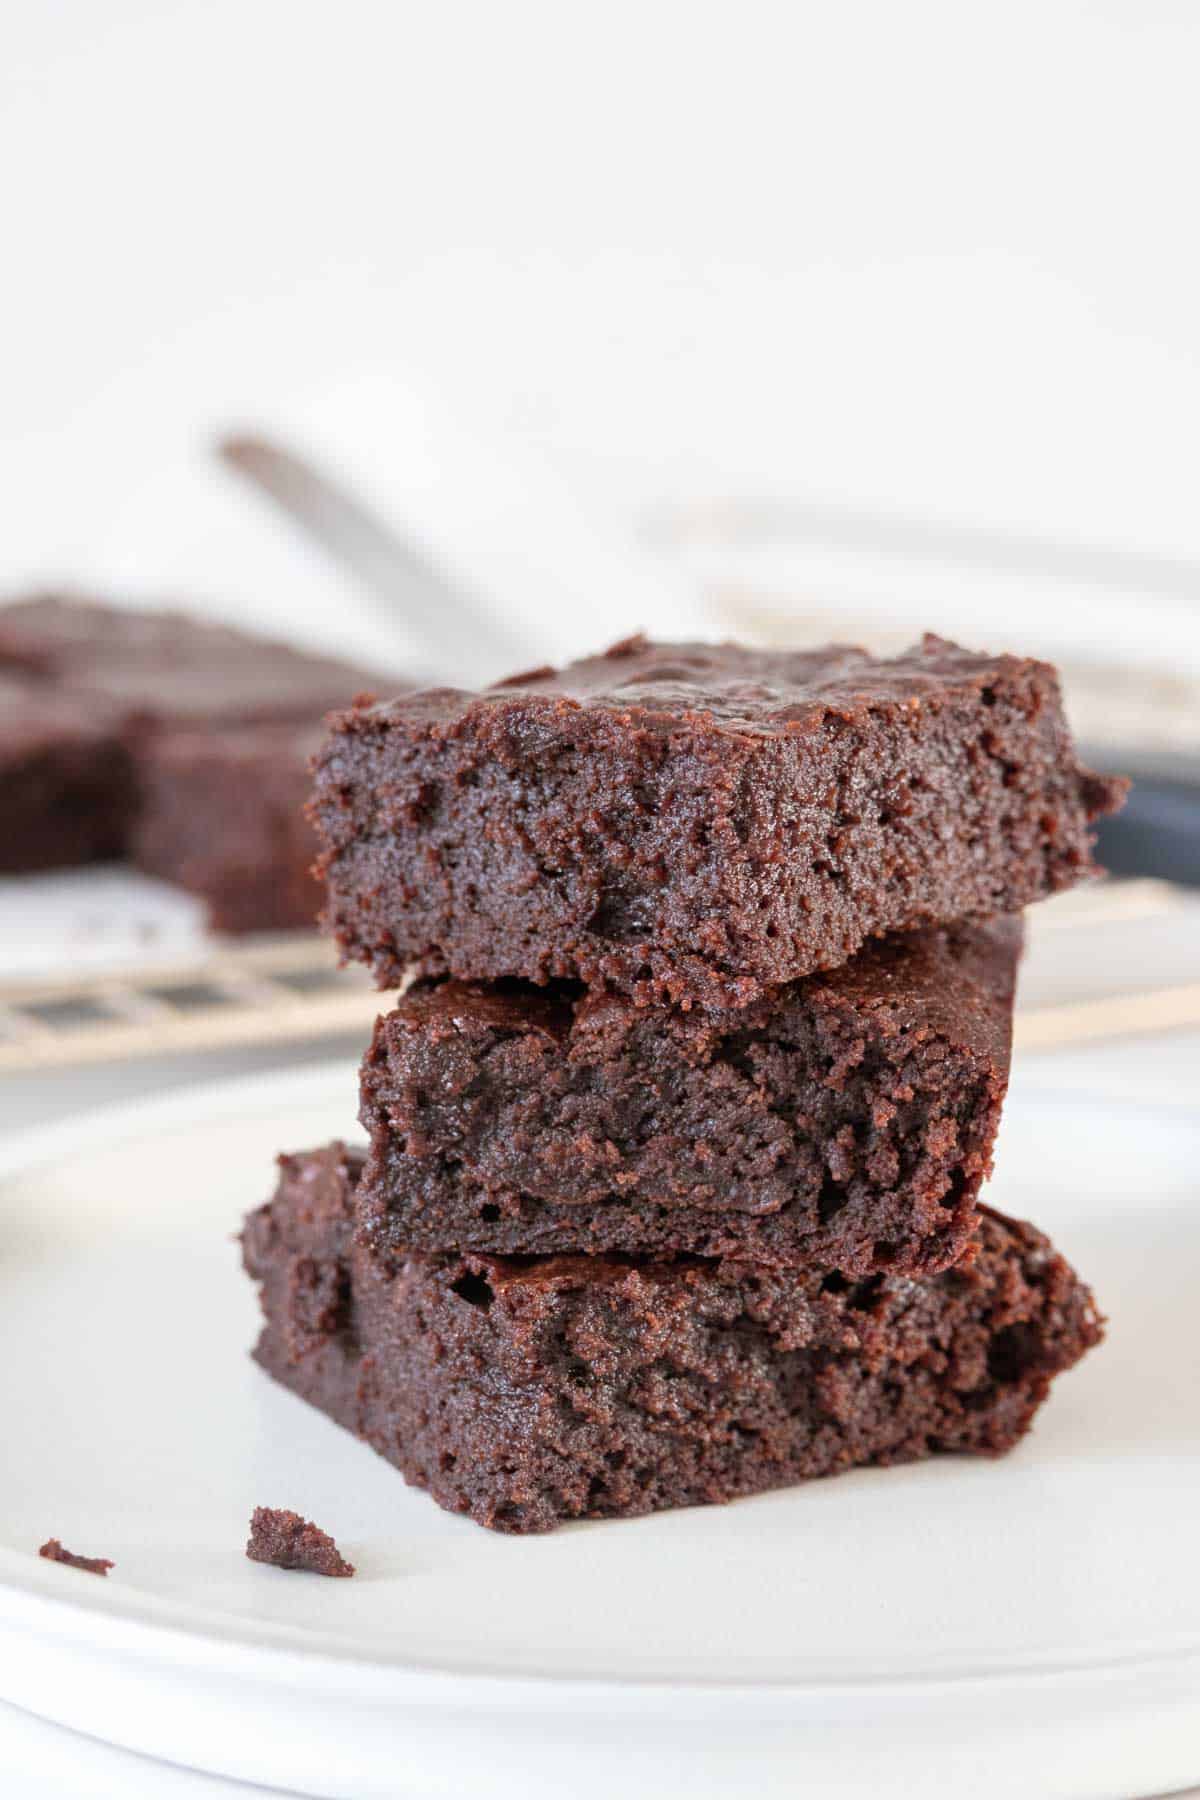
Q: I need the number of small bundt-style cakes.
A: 0